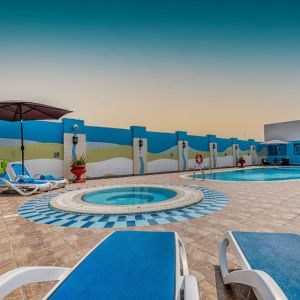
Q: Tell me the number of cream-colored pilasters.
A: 6